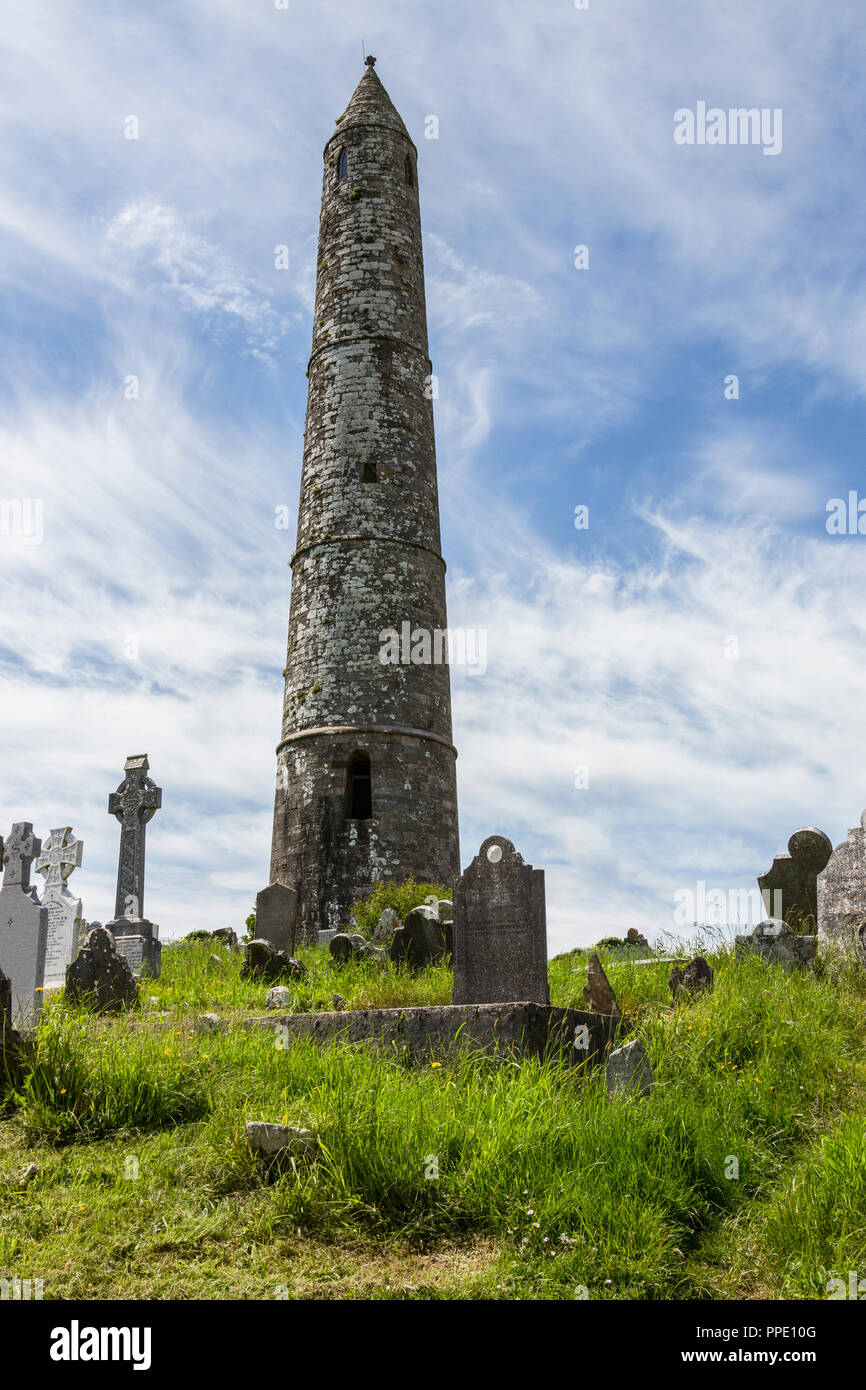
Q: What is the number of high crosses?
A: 3